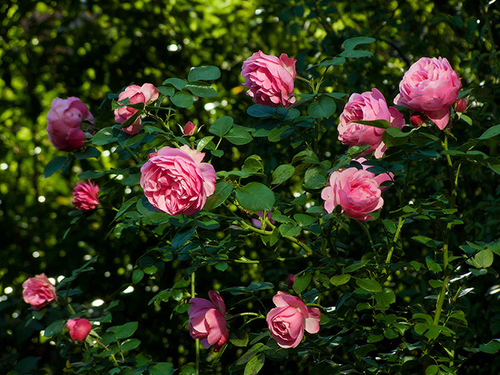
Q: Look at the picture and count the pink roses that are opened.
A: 11